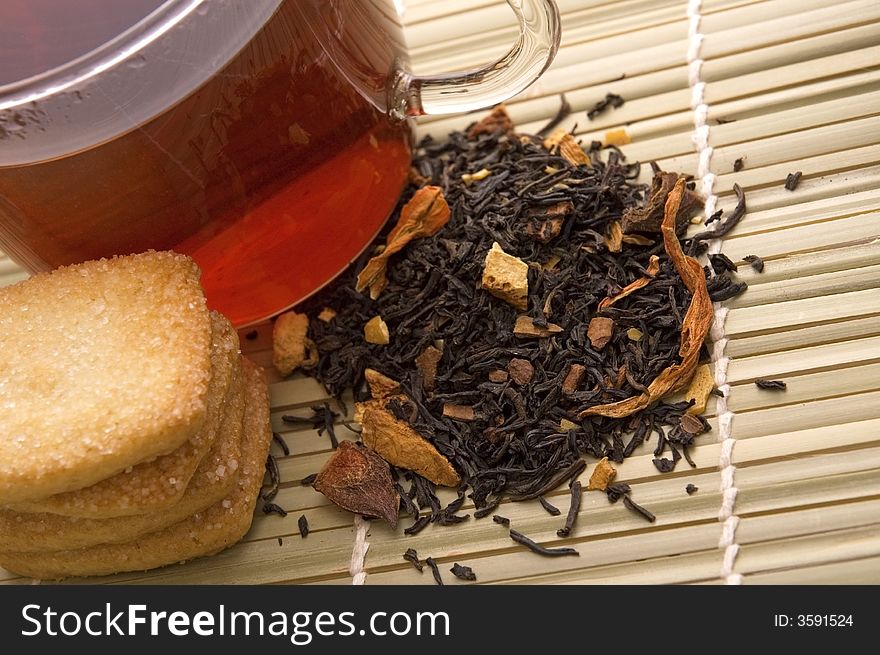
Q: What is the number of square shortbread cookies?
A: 4